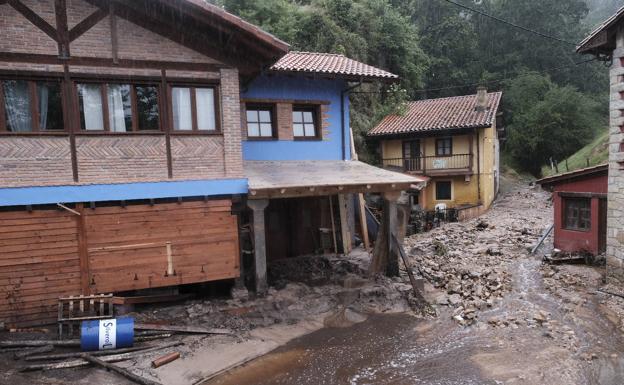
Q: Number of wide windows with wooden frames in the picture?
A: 3